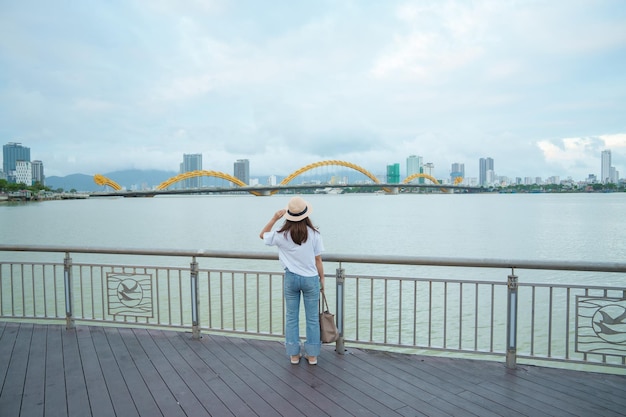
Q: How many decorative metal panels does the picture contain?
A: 2